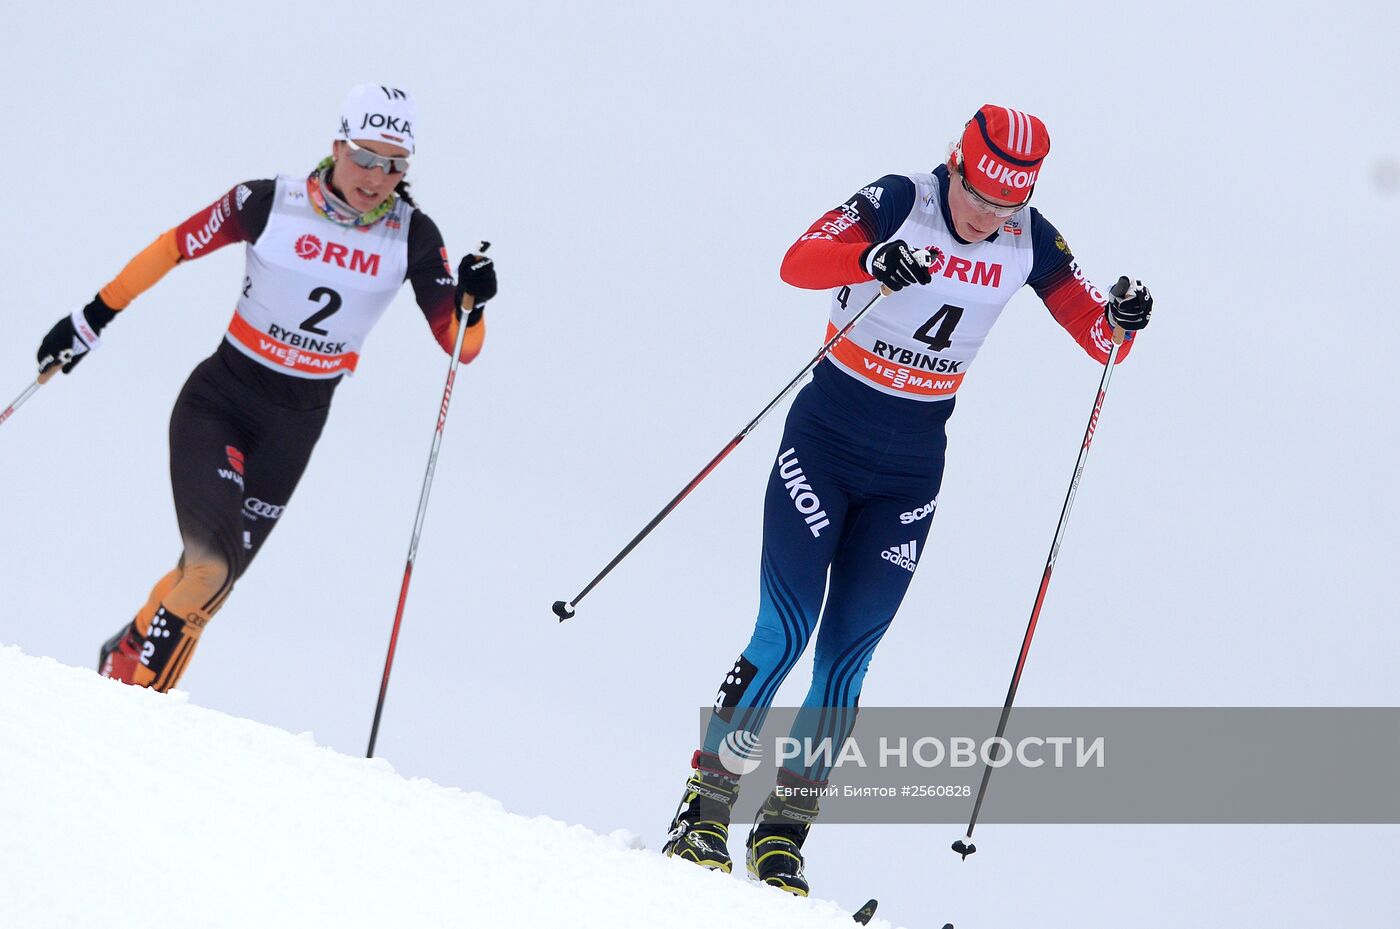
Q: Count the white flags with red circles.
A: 0